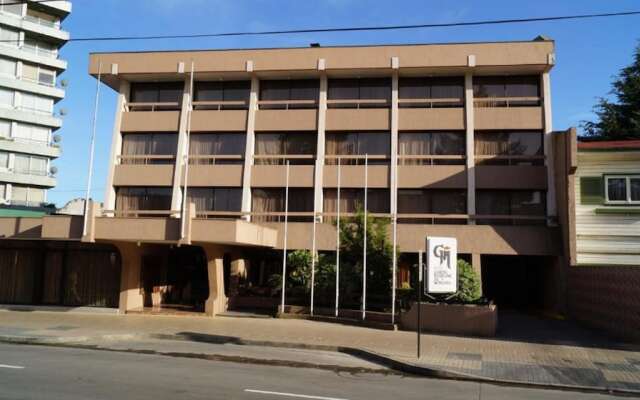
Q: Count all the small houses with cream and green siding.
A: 1